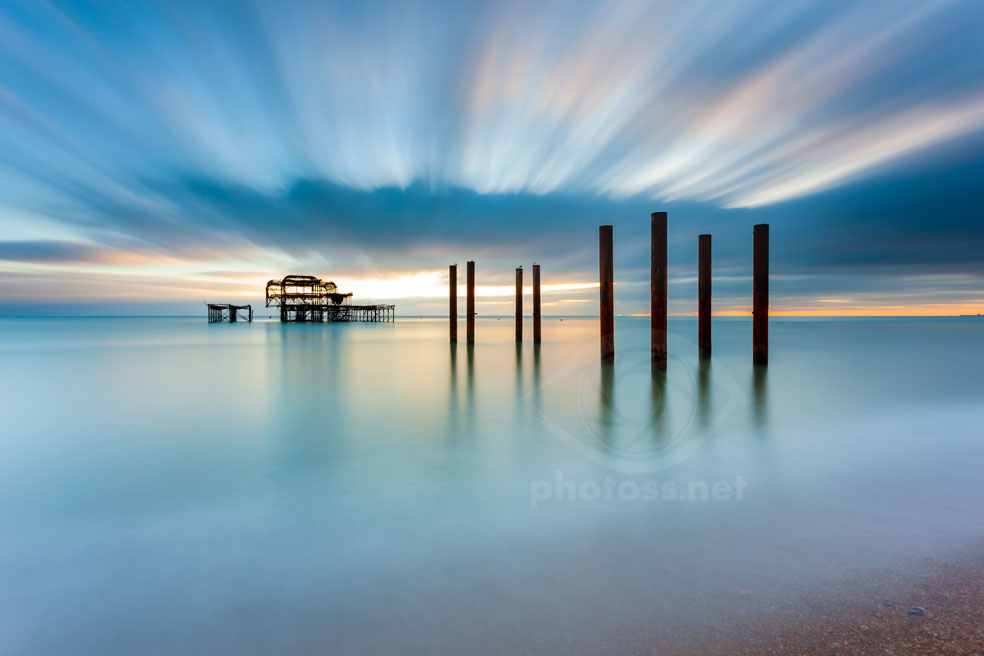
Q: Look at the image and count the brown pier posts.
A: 8